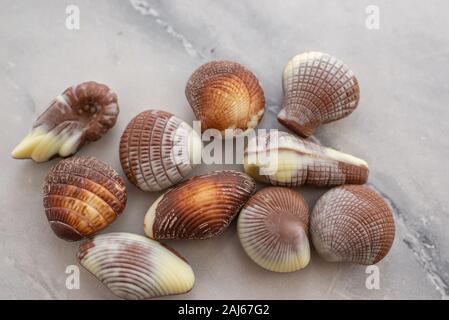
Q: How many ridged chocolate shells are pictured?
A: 10